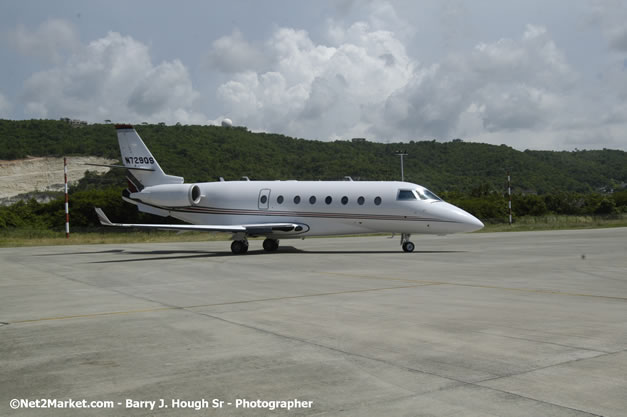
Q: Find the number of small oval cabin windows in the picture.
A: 8